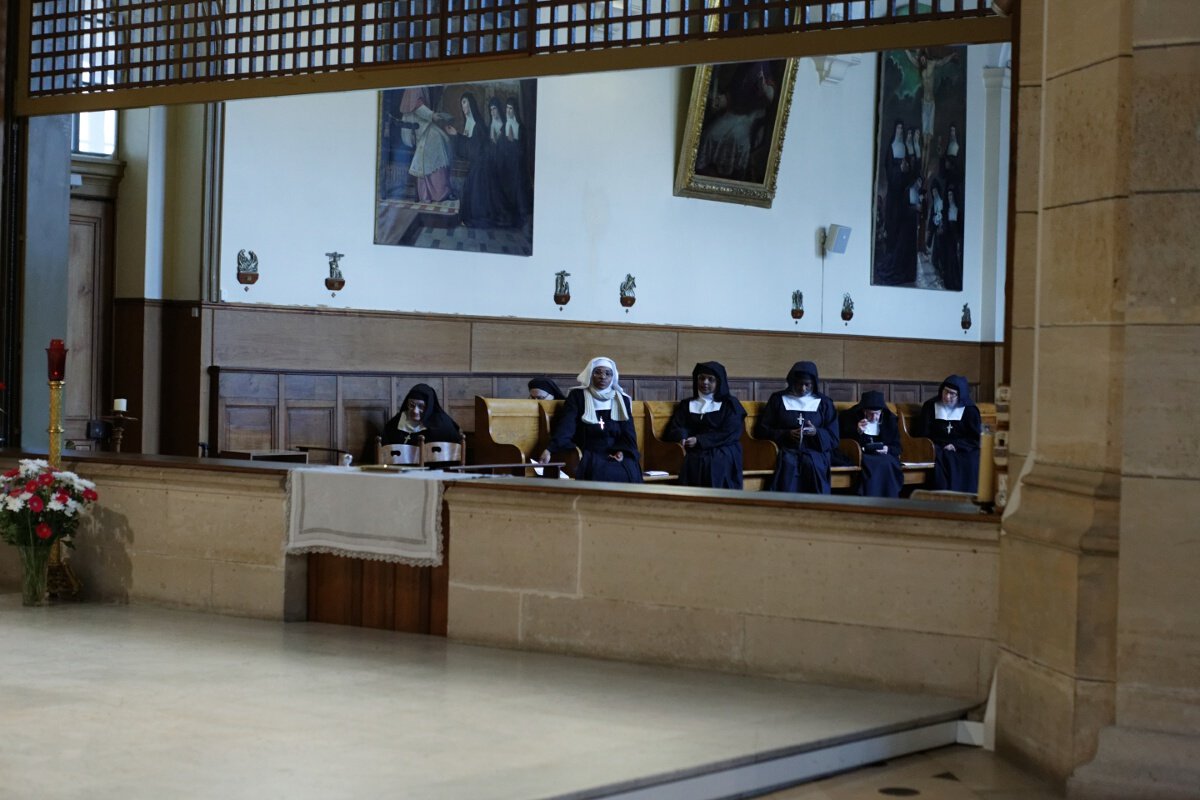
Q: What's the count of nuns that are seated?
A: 7